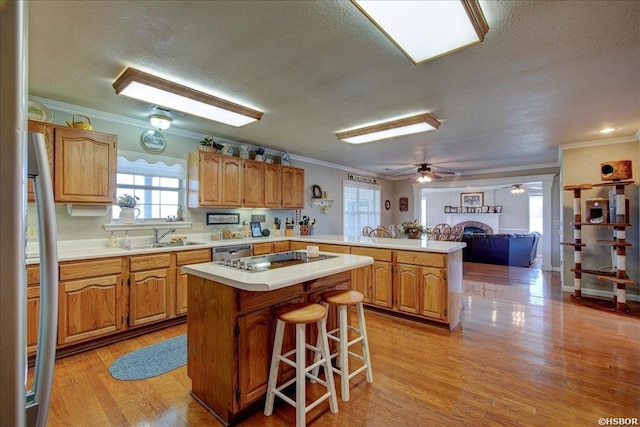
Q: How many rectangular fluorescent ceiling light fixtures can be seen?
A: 3